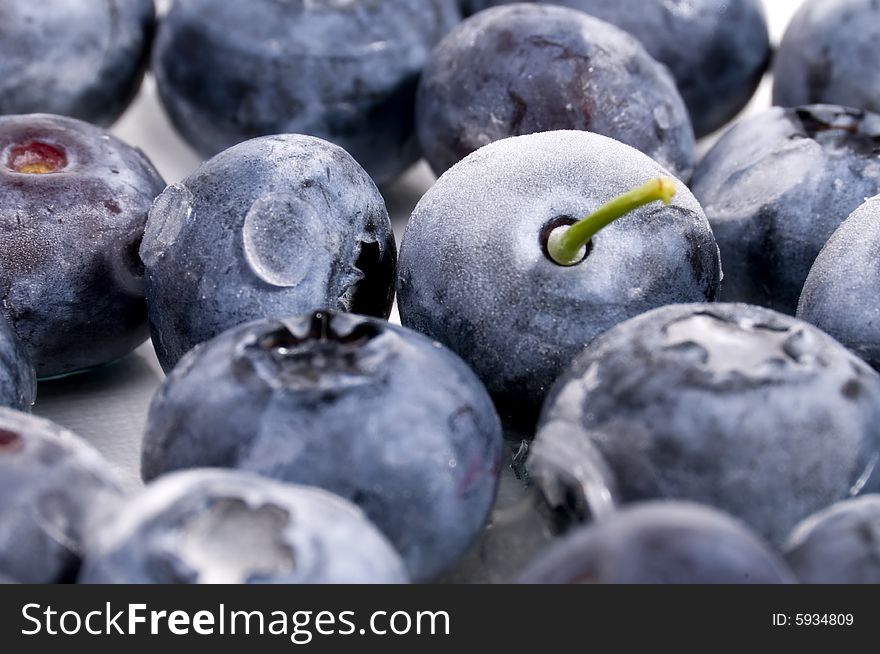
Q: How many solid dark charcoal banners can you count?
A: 1